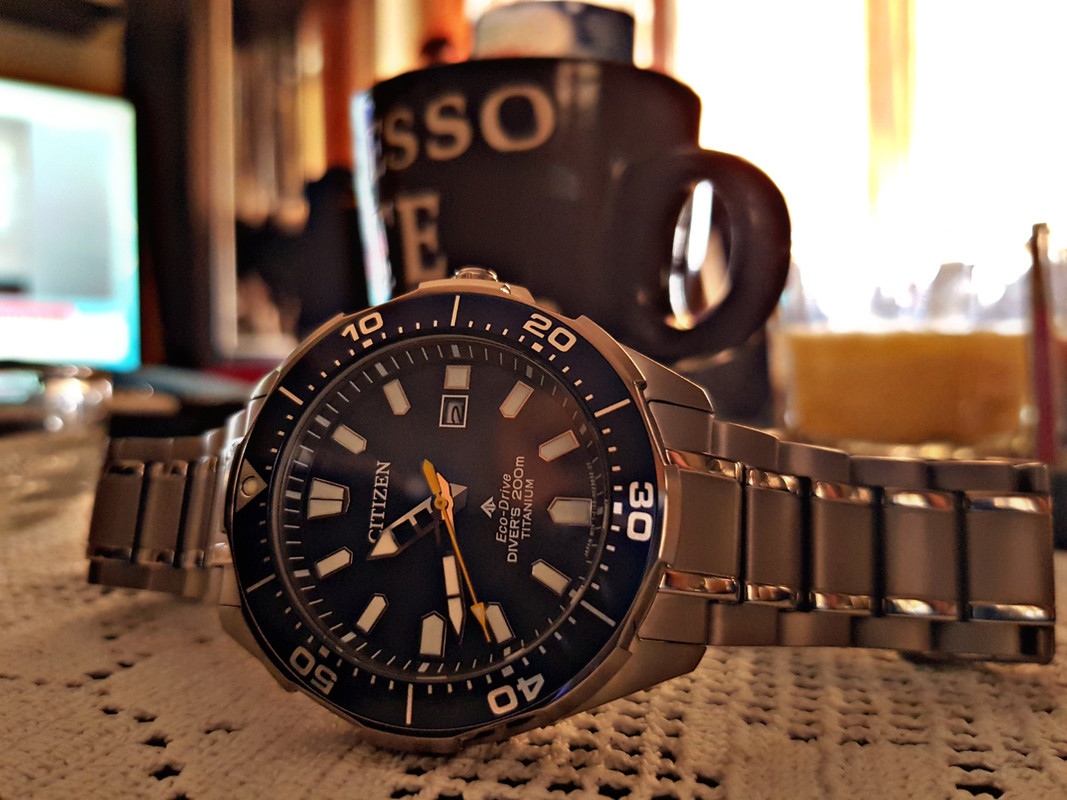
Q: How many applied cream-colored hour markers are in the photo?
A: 12